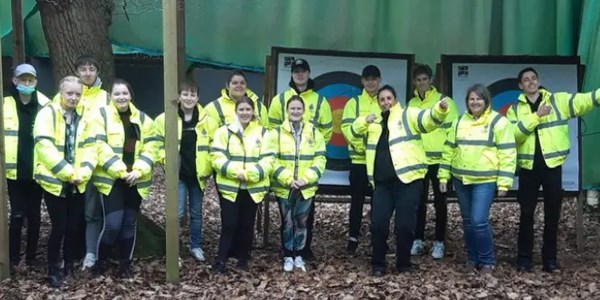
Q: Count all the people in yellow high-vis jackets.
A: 14